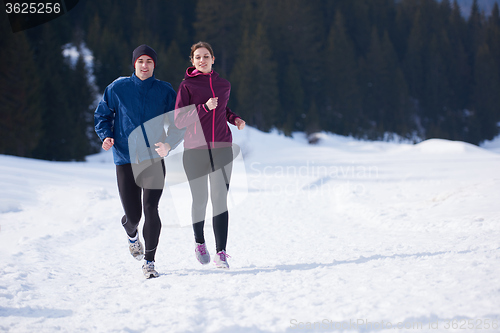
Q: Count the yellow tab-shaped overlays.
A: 0